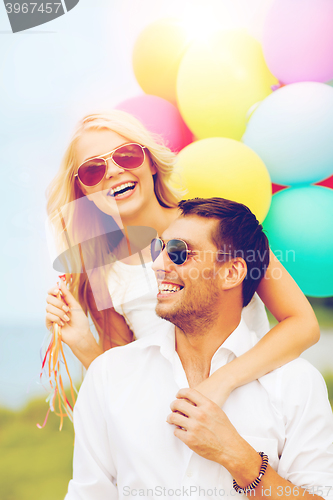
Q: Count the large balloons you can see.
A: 7